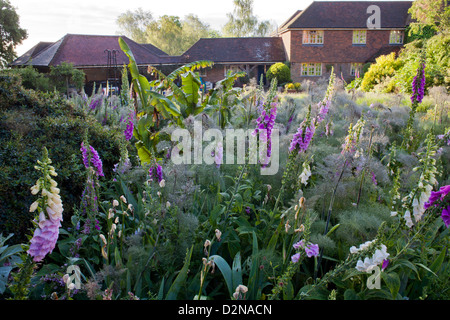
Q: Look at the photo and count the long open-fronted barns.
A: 1